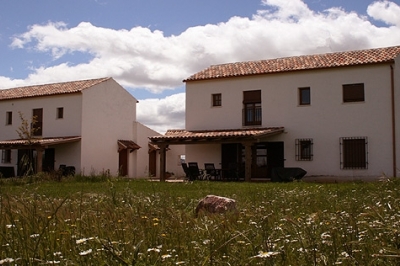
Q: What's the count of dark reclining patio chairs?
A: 3